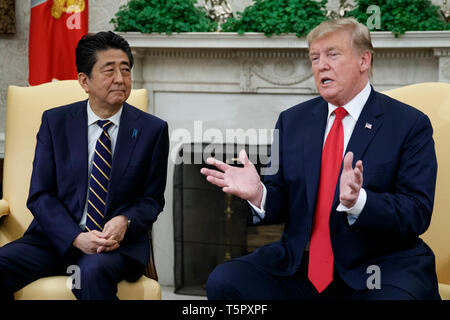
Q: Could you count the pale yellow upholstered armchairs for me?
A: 2